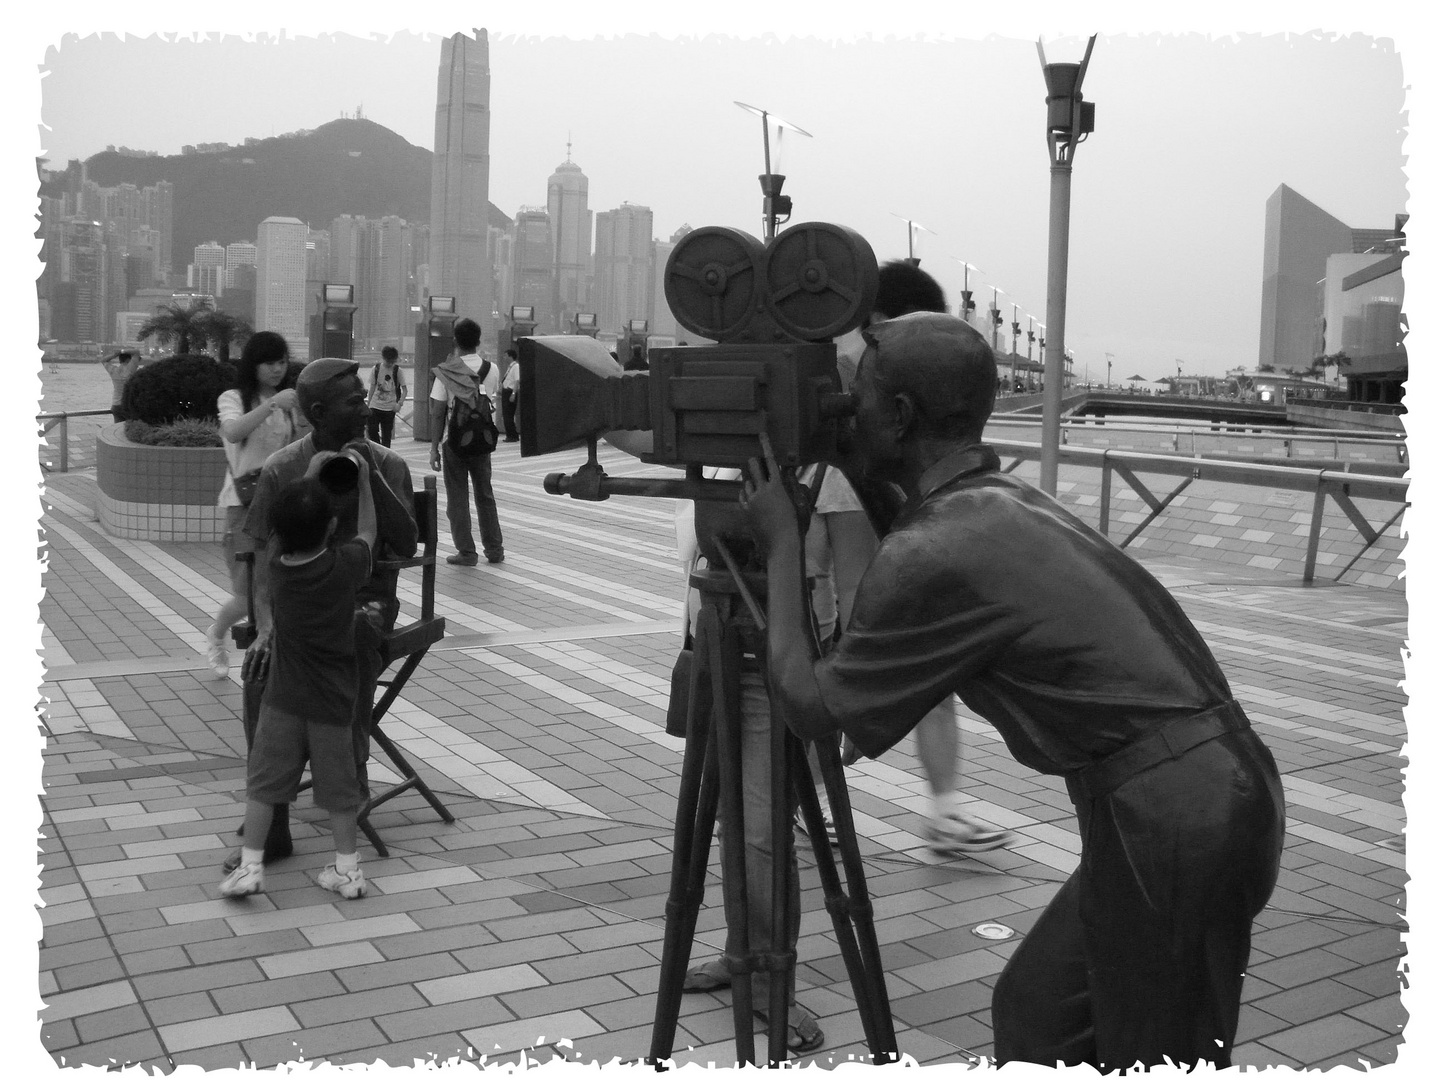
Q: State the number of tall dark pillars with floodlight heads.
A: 5